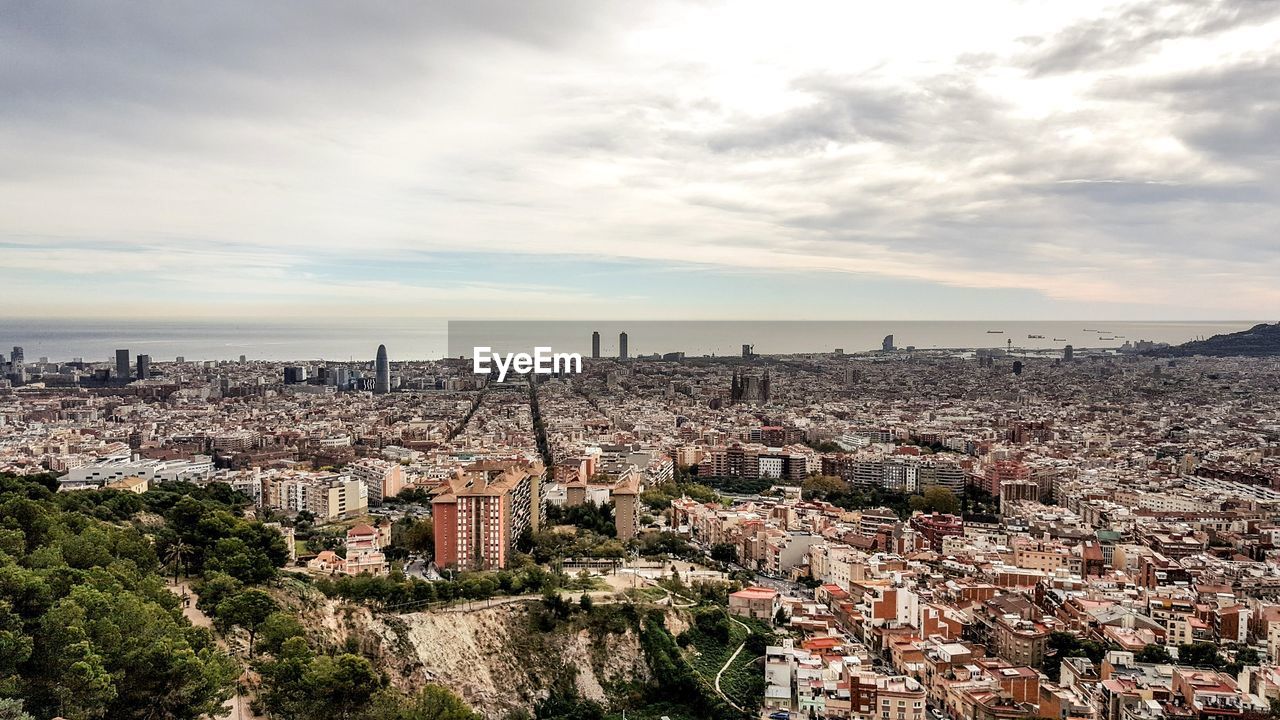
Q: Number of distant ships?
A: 7